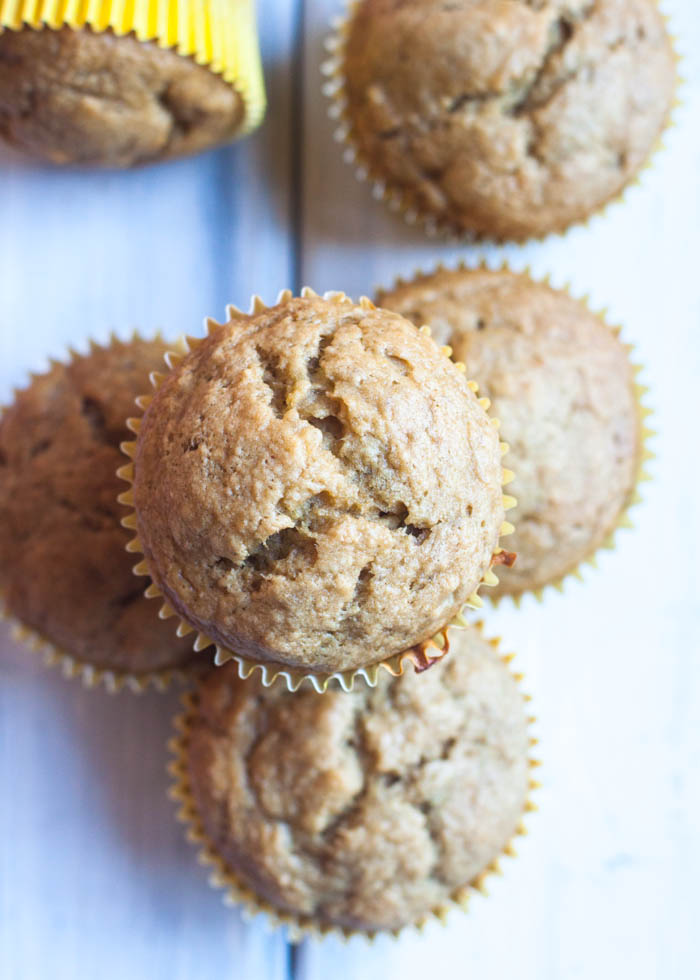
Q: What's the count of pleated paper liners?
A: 6